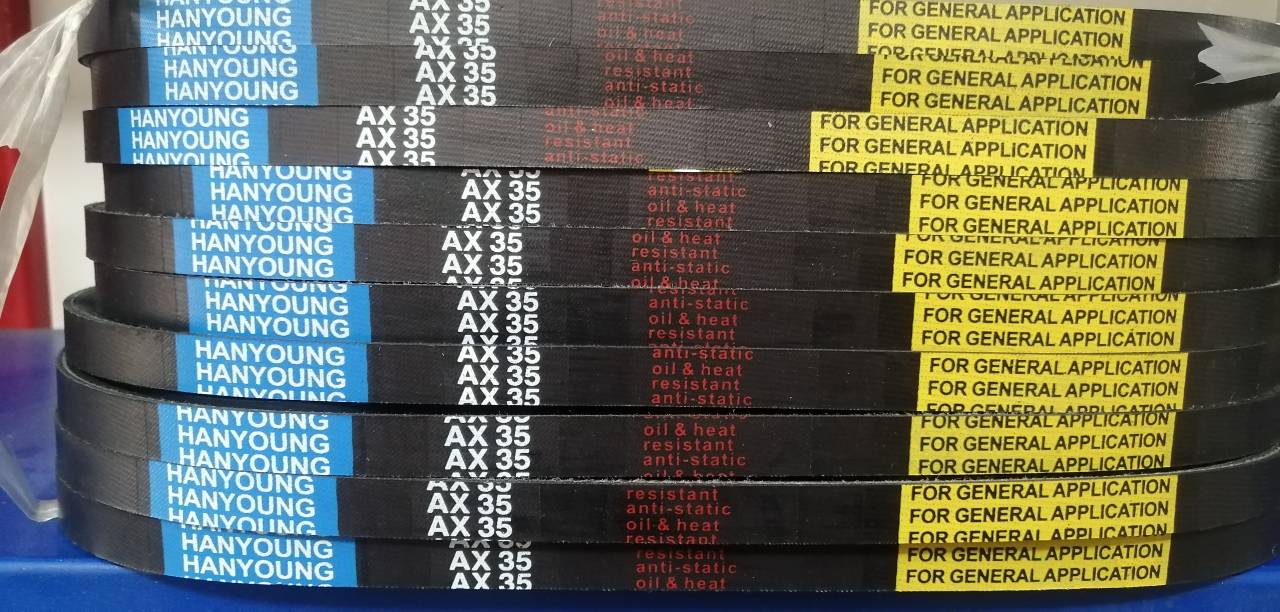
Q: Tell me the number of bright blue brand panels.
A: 10